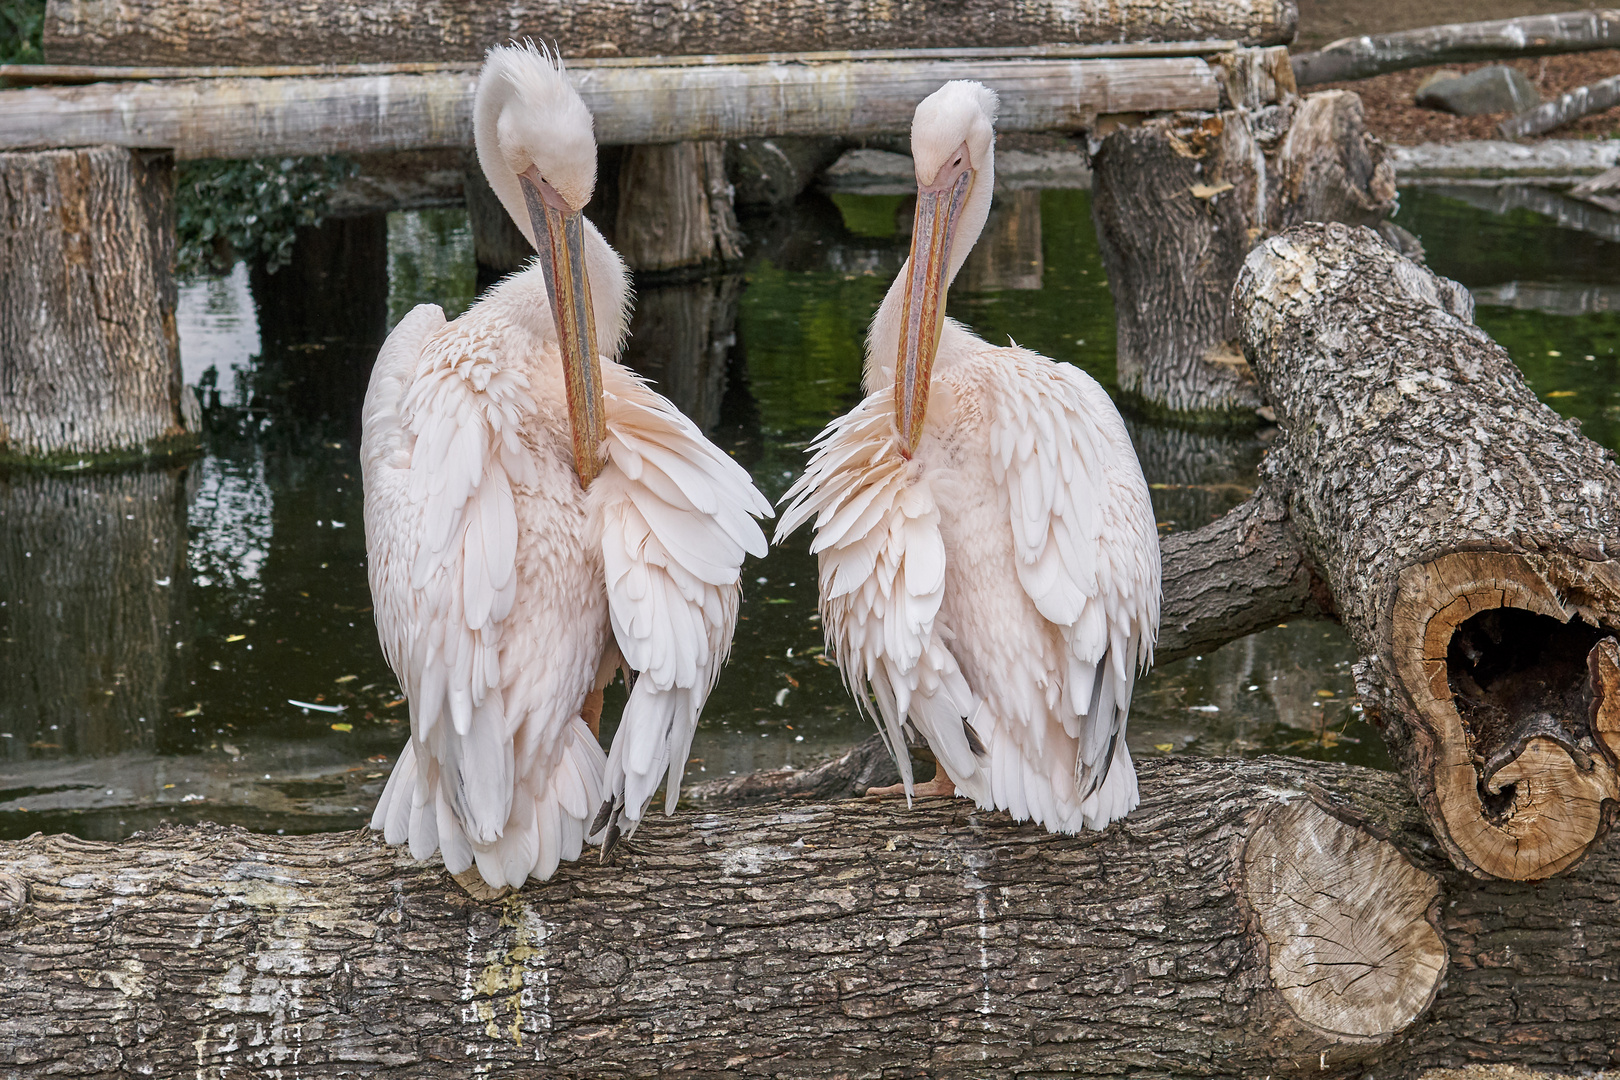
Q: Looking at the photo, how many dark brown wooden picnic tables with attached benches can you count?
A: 0